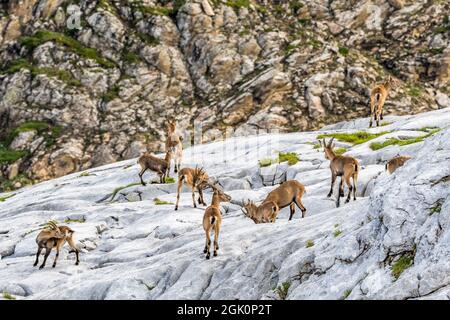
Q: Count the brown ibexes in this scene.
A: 10